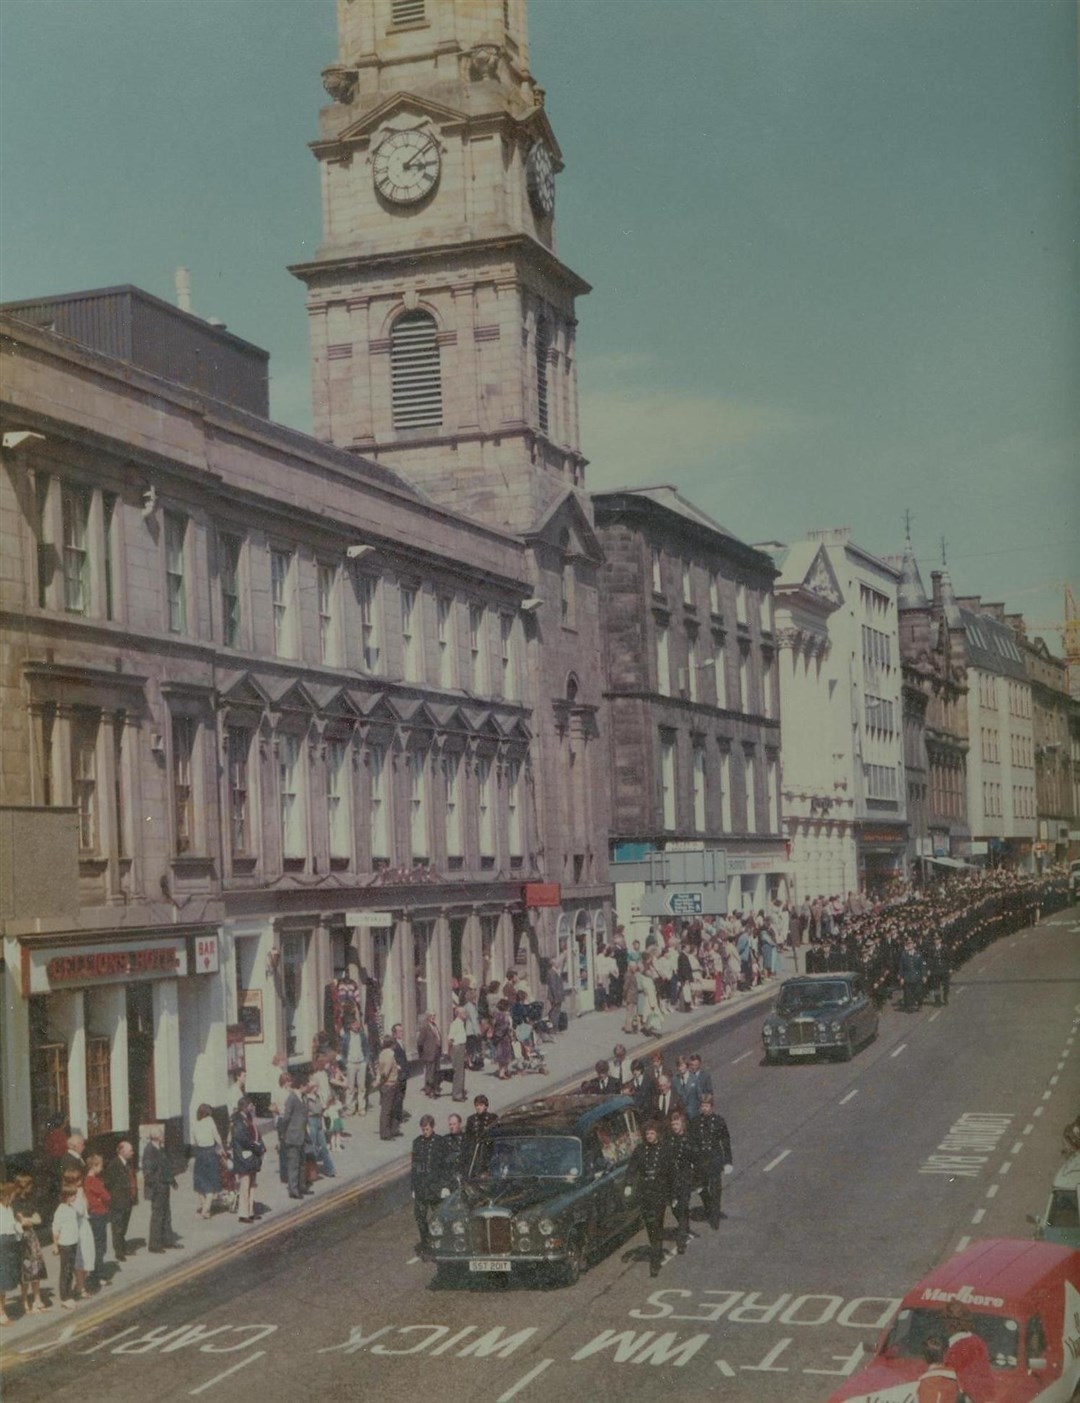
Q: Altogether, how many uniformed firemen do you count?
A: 6